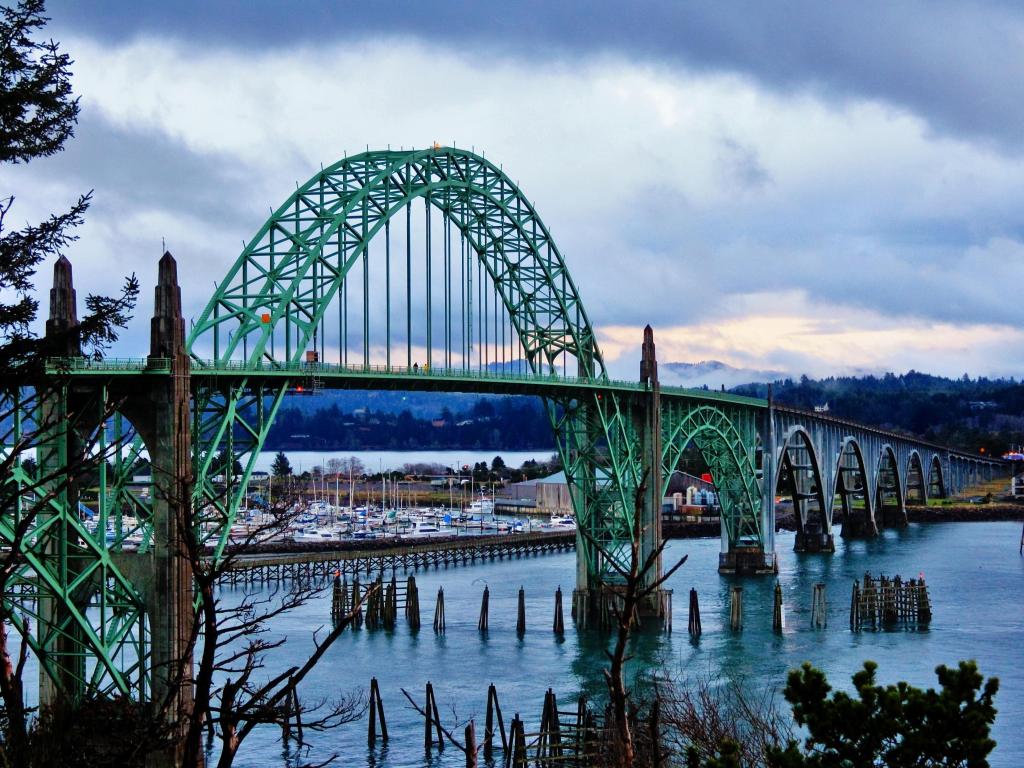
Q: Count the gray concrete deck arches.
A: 5